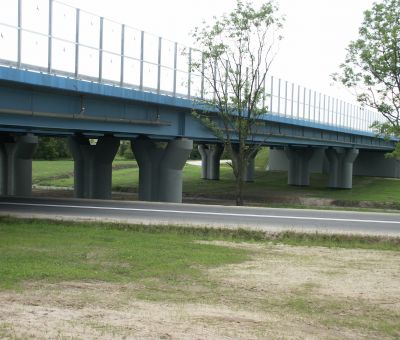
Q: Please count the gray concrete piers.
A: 7